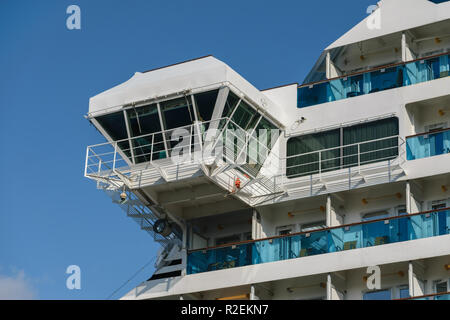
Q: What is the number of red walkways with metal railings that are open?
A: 0